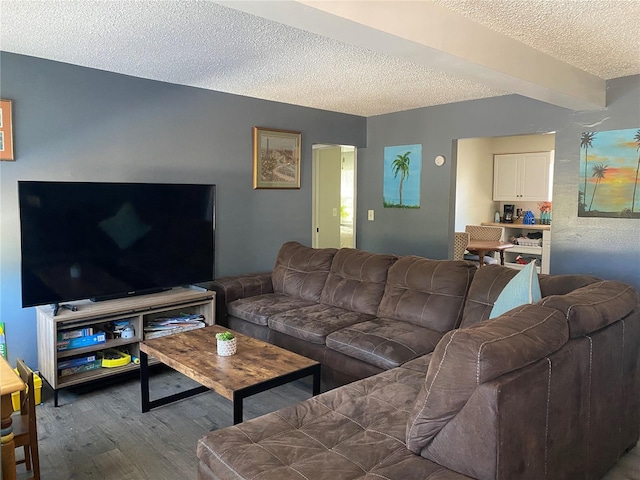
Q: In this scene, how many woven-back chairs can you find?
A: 2